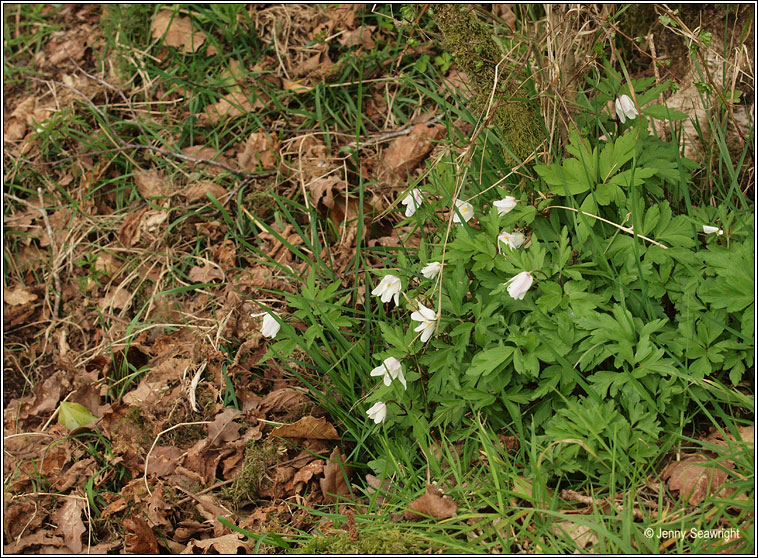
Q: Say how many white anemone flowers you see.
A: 13